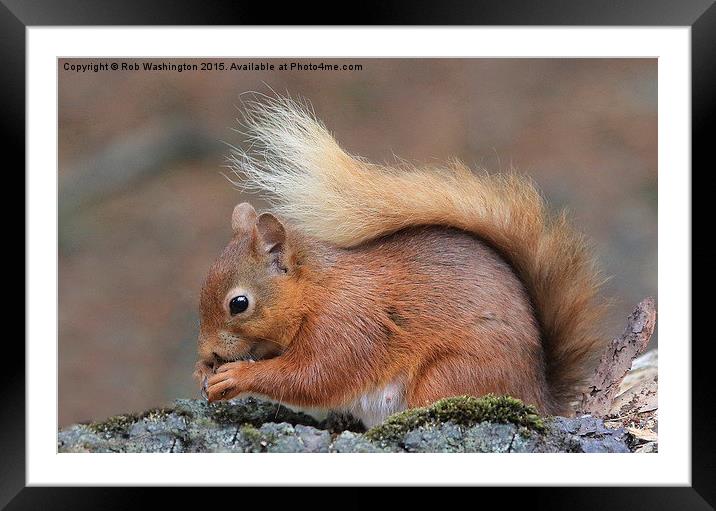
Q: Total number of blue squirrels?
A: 0